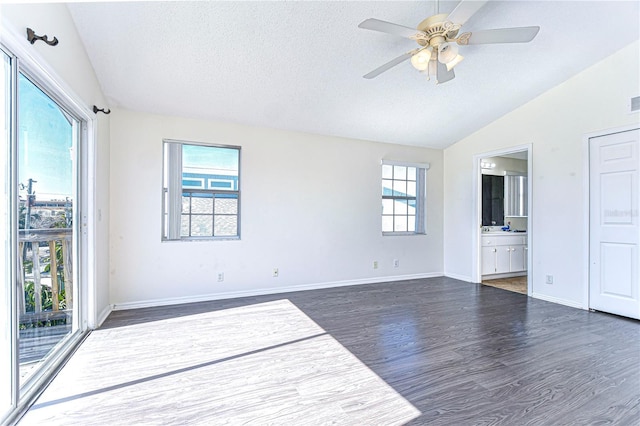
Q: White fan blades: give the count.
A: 5